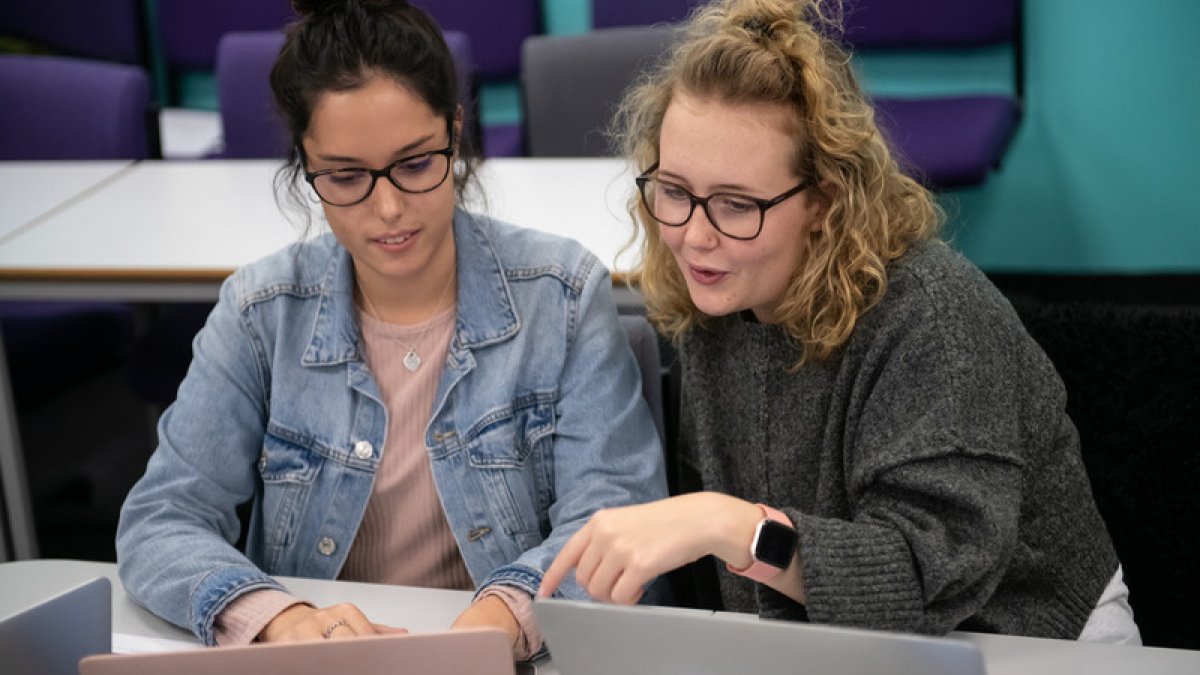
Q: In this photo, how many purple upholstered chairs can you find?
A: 7